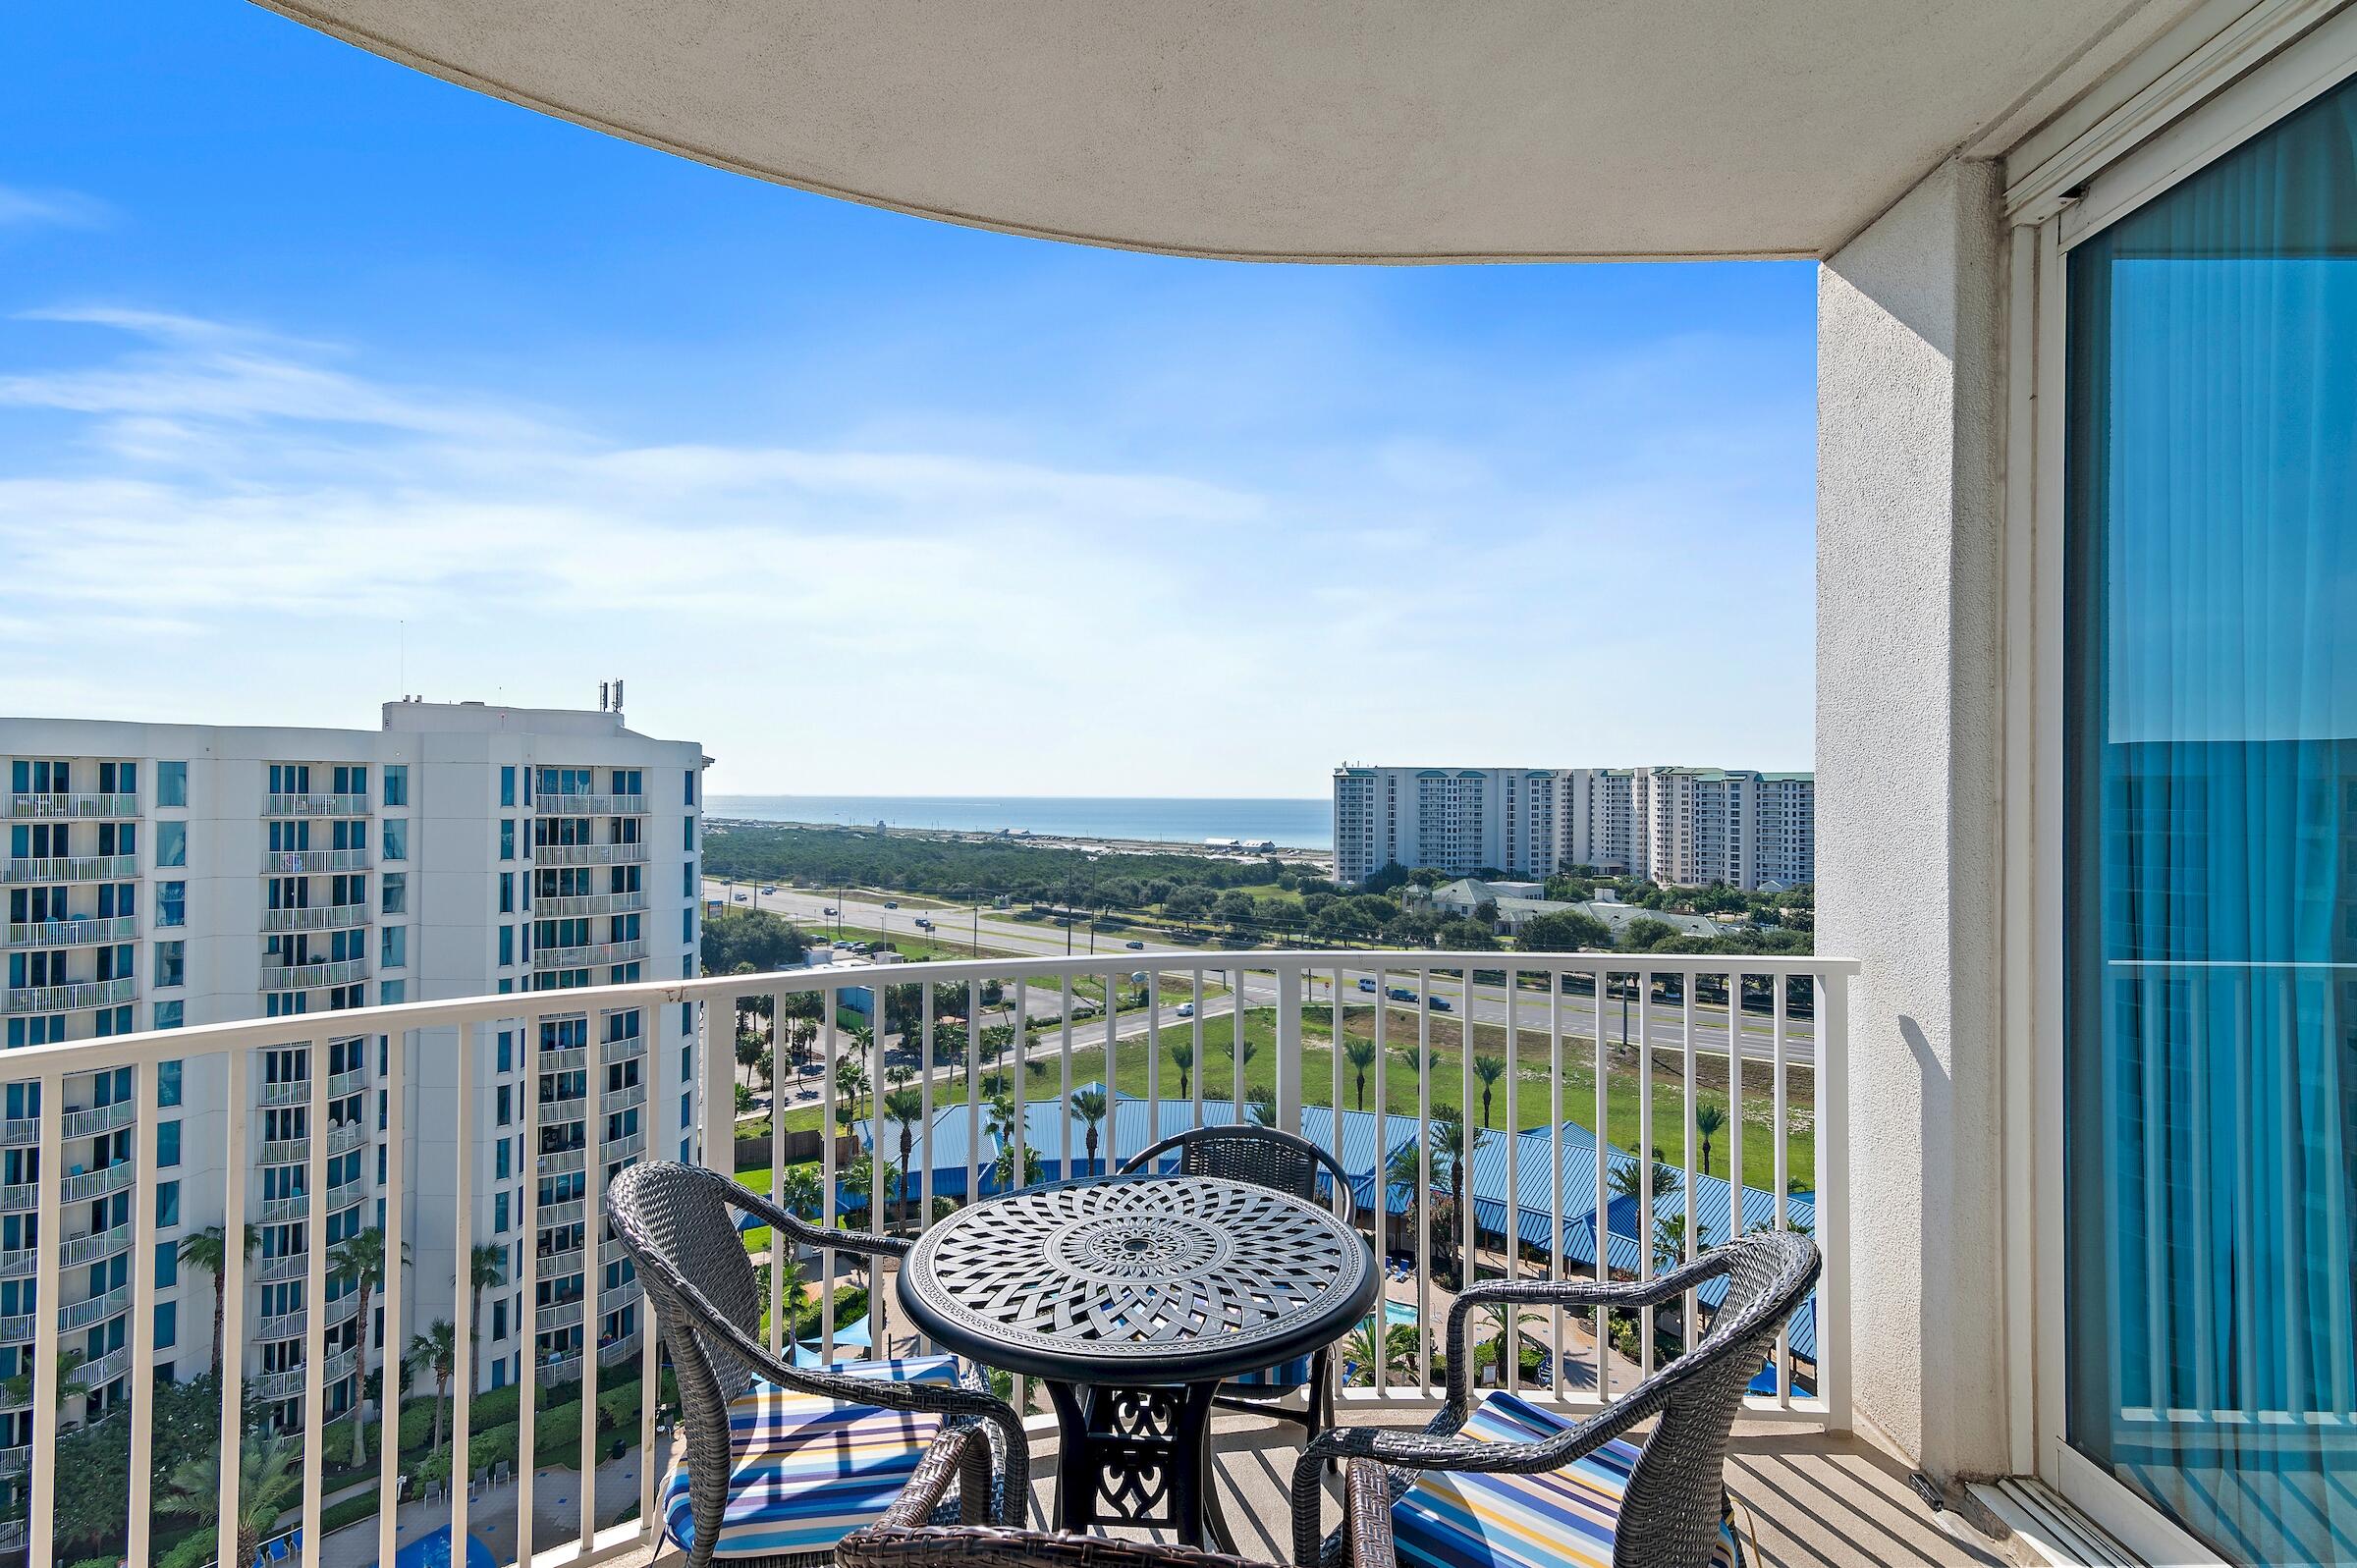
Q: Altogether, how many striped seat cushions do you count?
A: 3